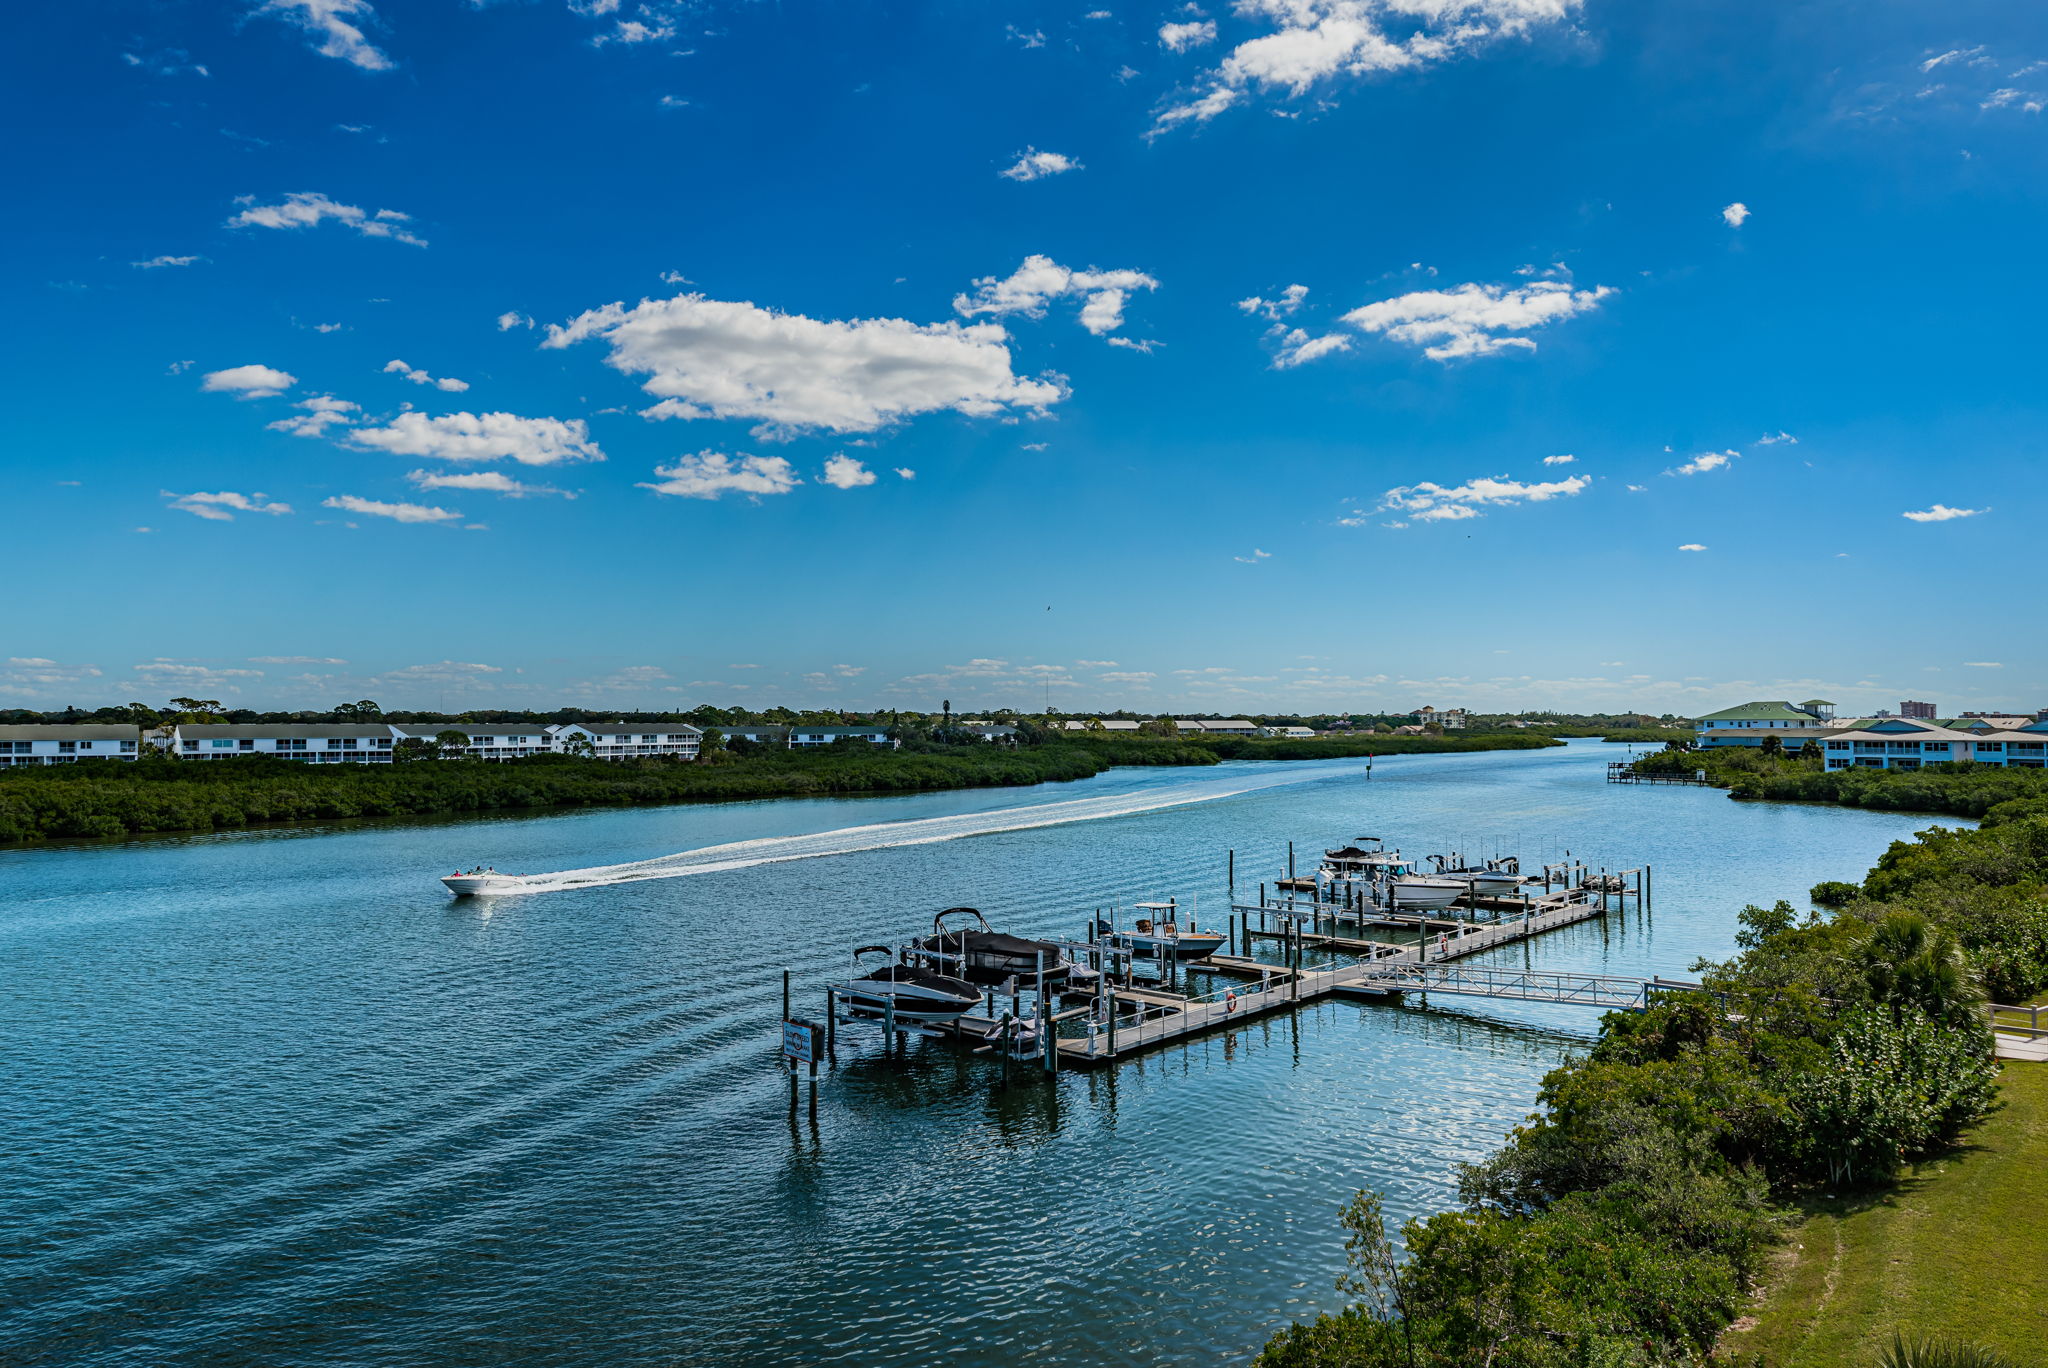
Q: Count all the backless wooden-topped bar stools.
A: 0